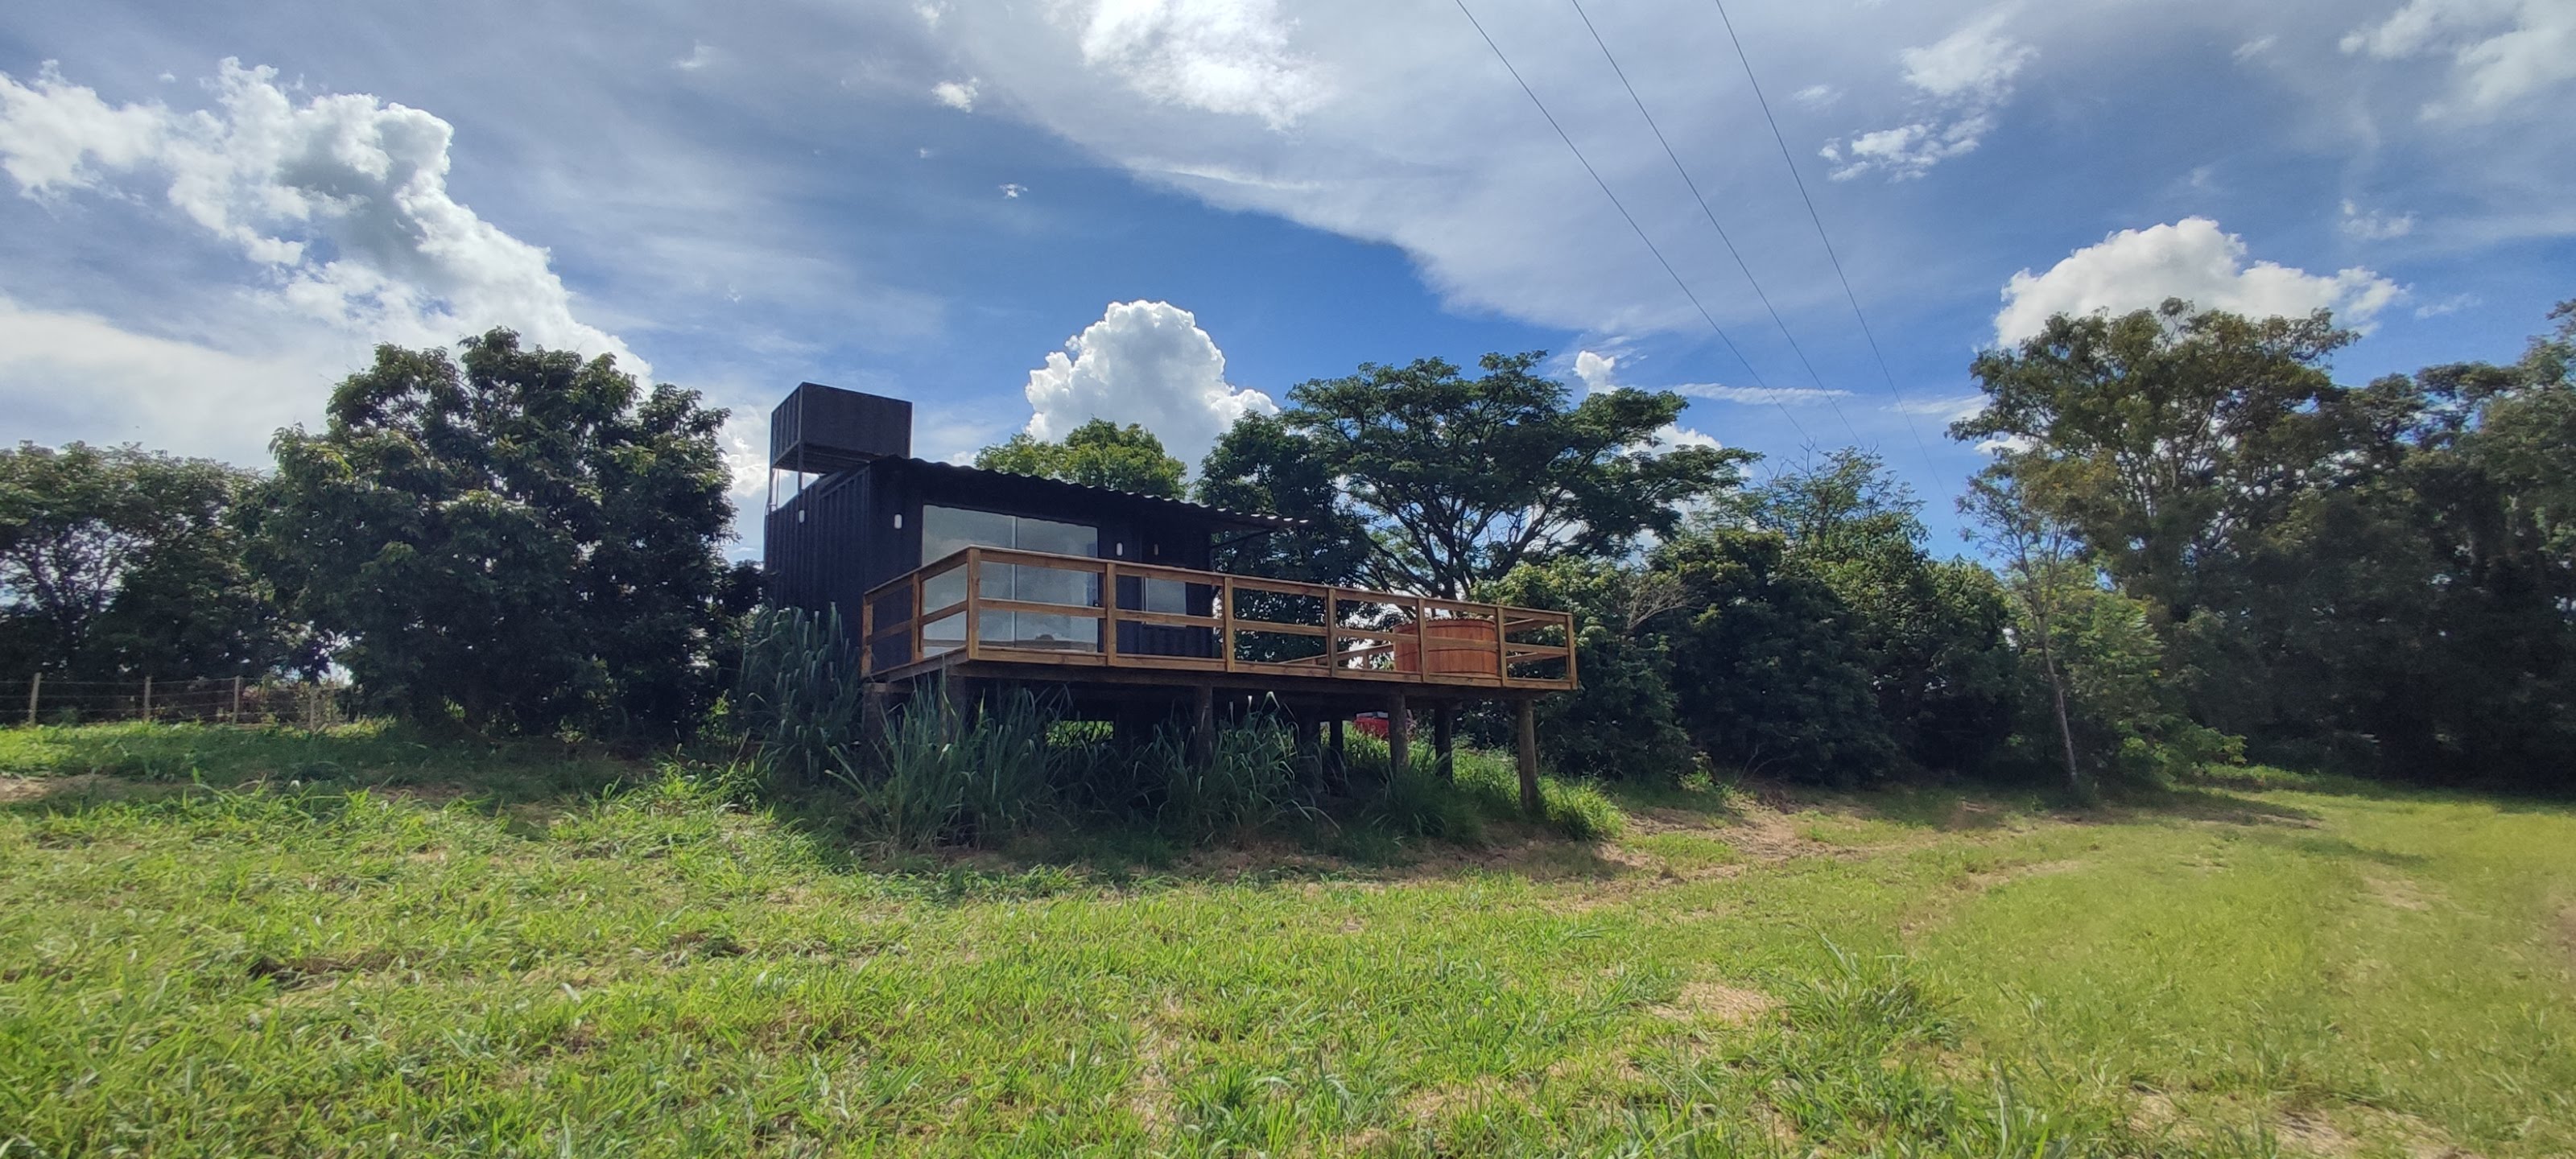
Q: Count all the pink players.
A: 0